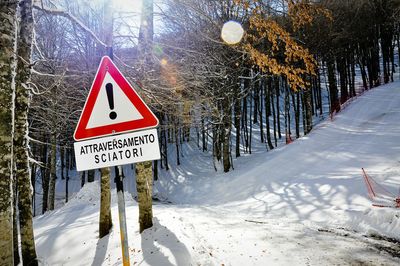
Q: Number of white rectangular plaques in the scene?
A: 1